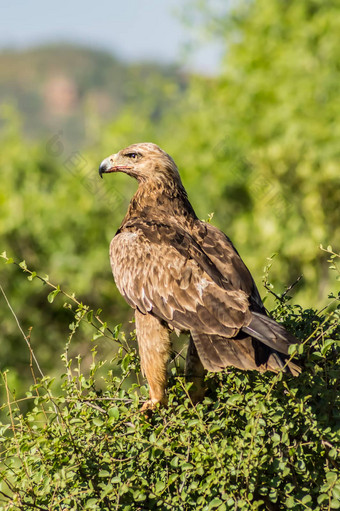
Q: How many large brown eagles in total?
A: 1